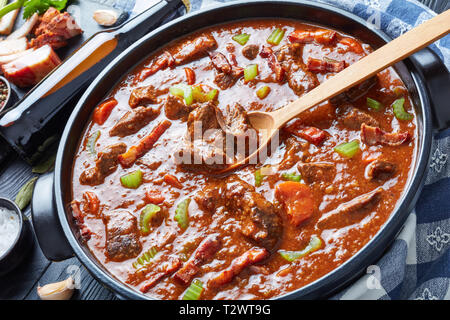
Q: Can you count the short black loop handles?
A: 2